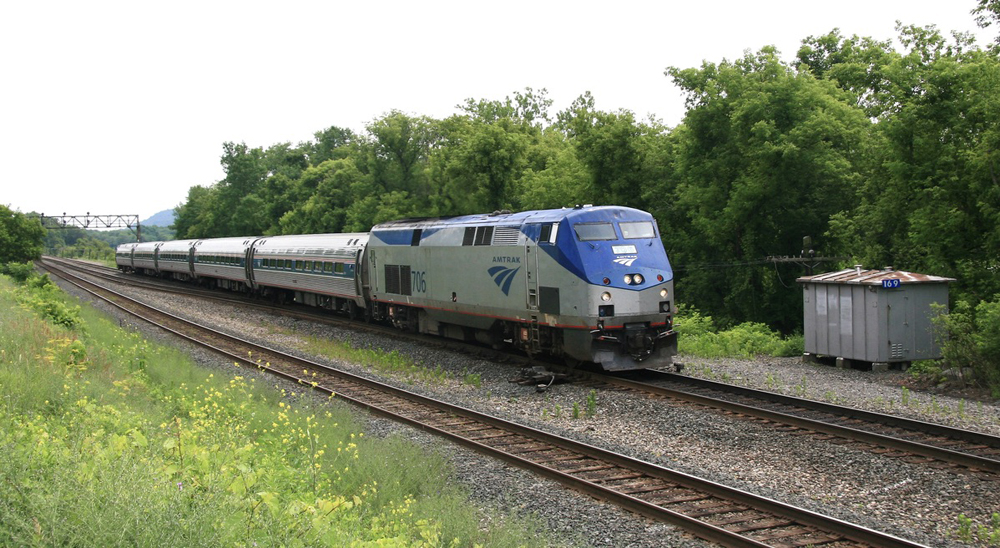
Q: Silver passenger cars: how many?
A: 5